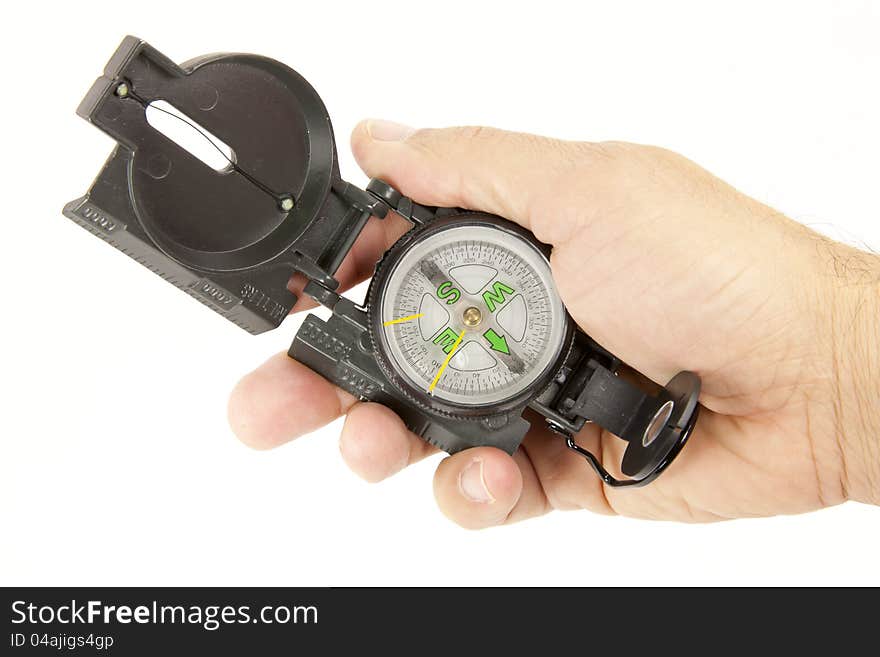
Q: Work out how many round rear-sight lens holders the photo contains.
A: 1